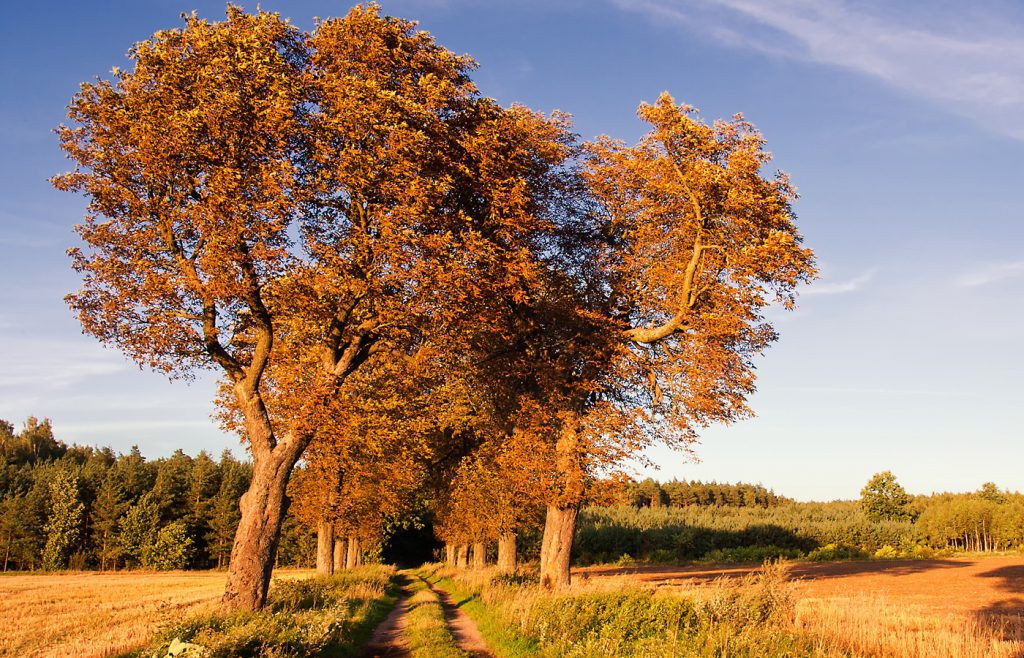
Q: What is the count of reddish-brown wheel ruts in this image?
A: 2